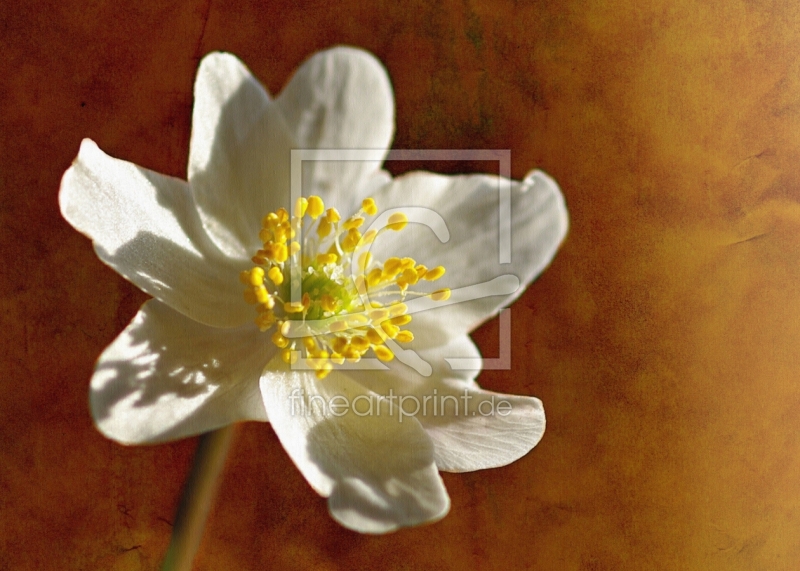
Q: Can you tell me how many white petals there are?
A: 7